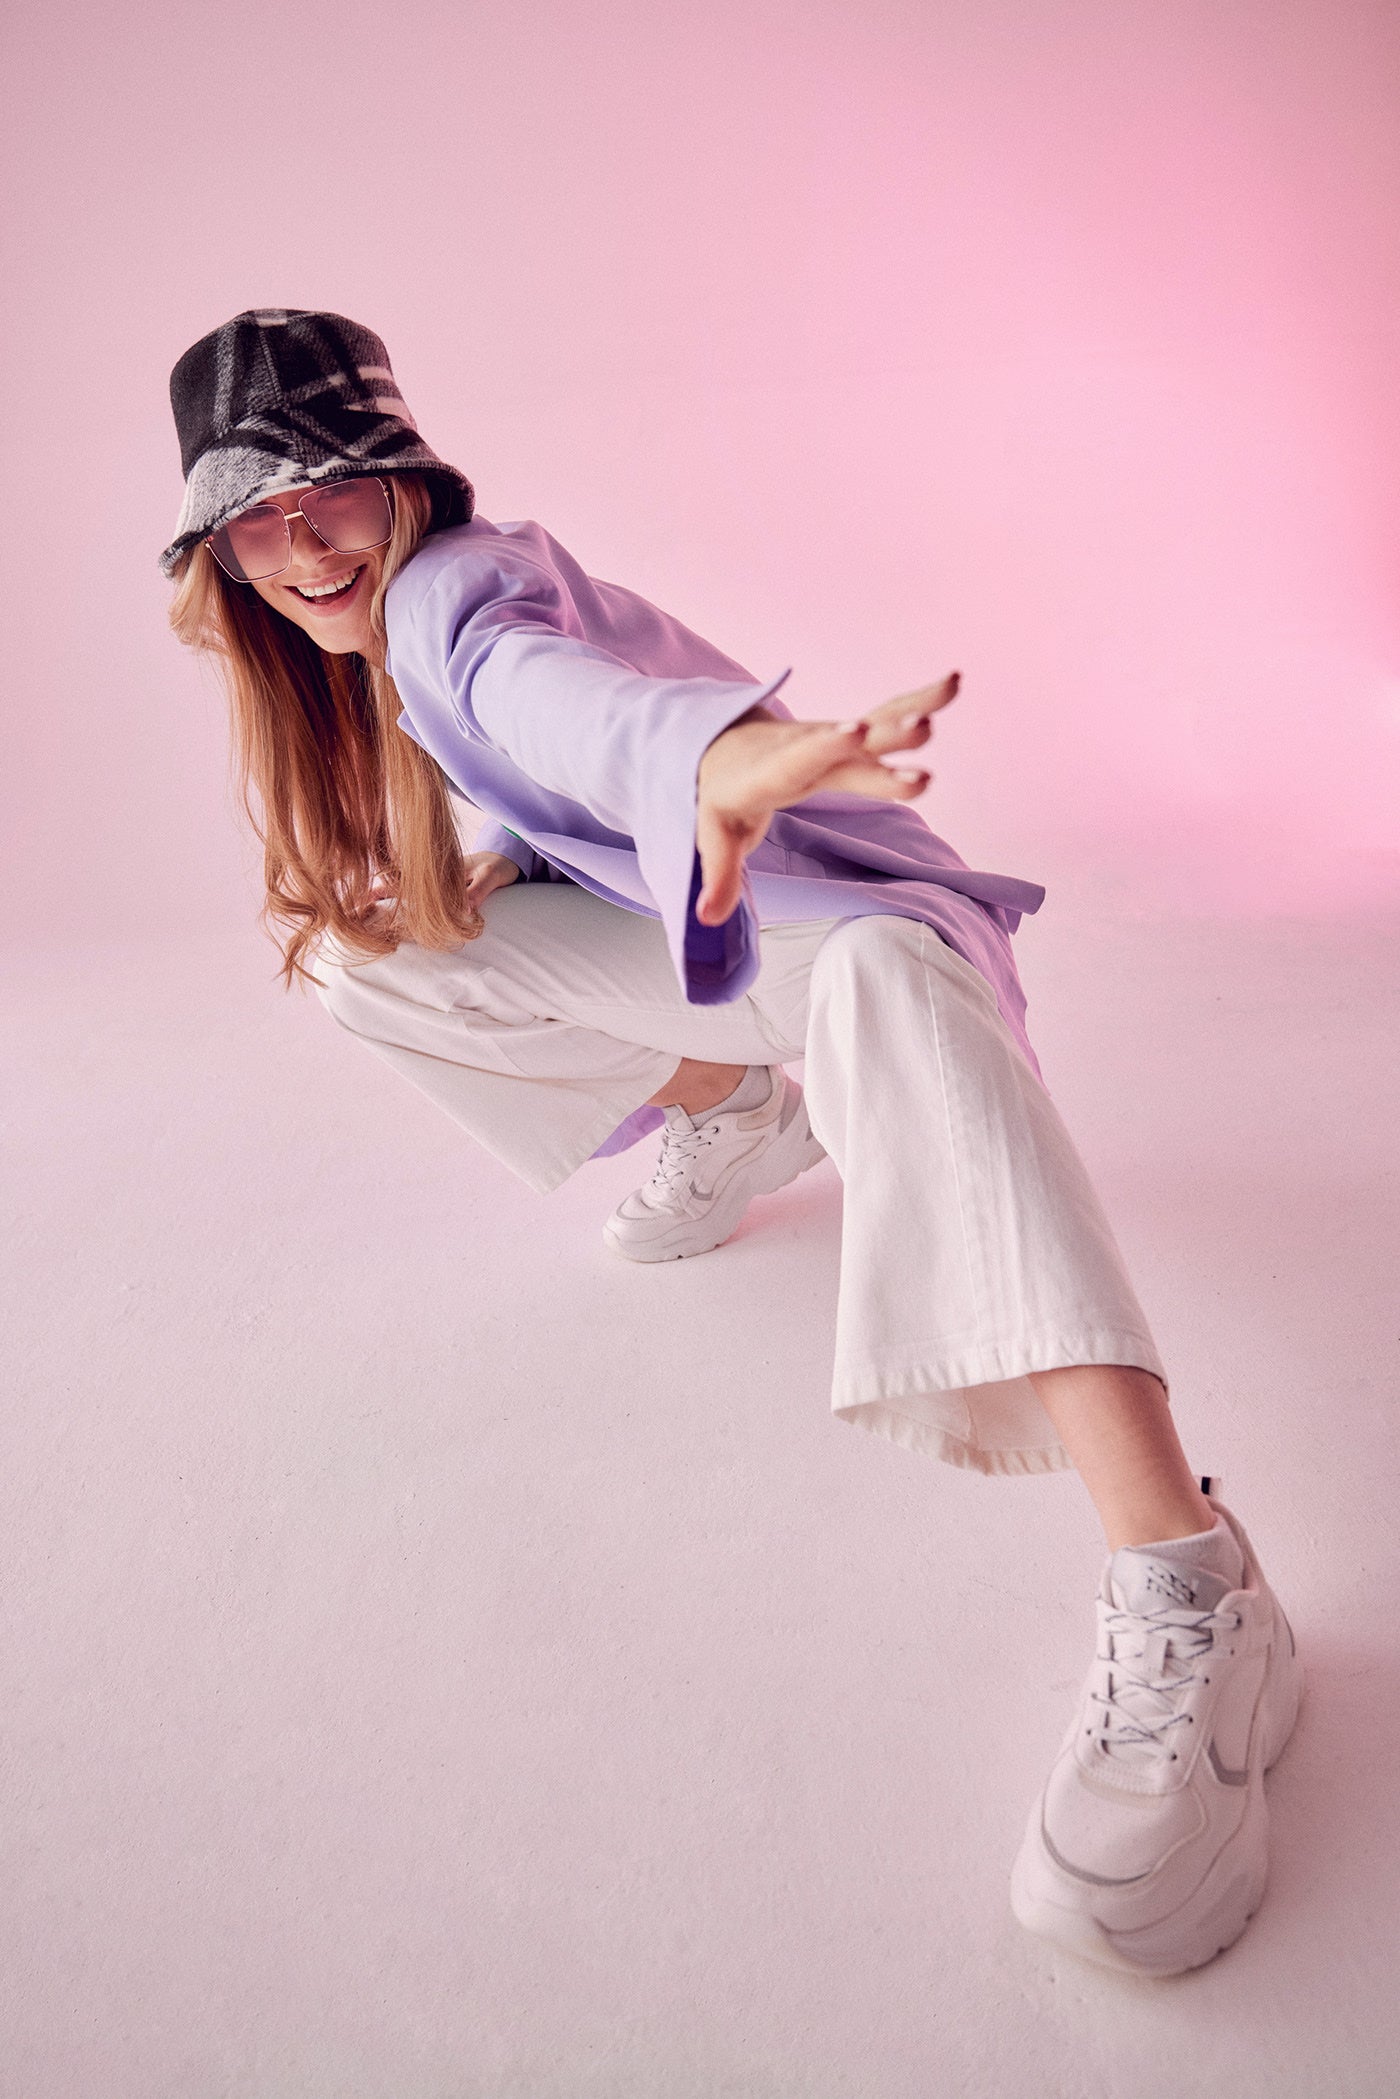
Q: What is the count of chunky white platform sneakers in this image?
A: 2